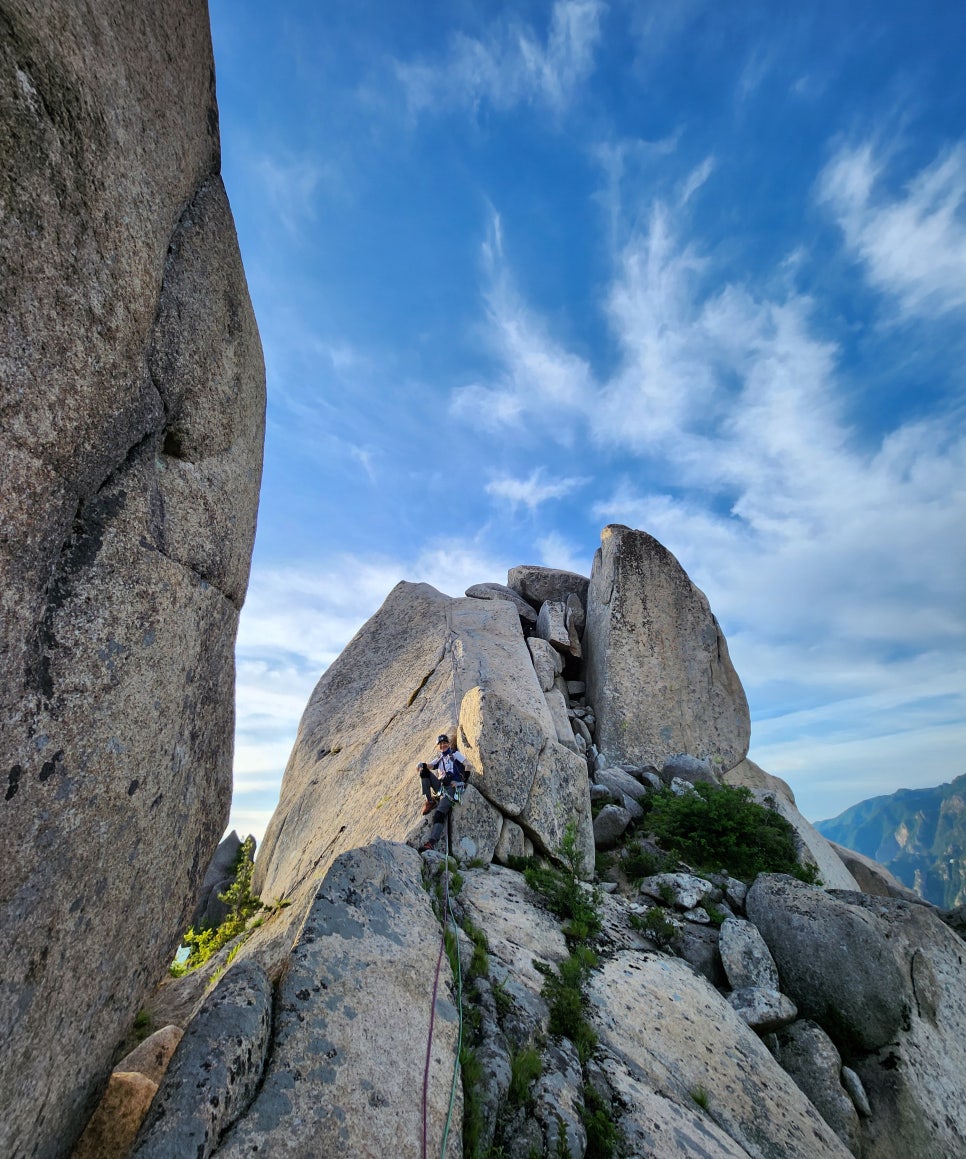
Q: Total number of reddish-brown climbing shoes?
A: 2